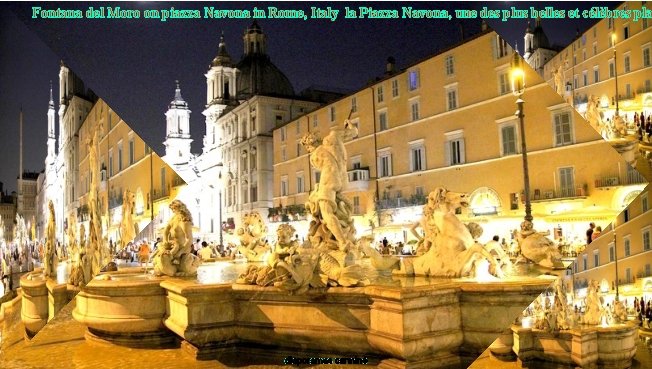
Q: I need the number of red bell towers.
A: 0